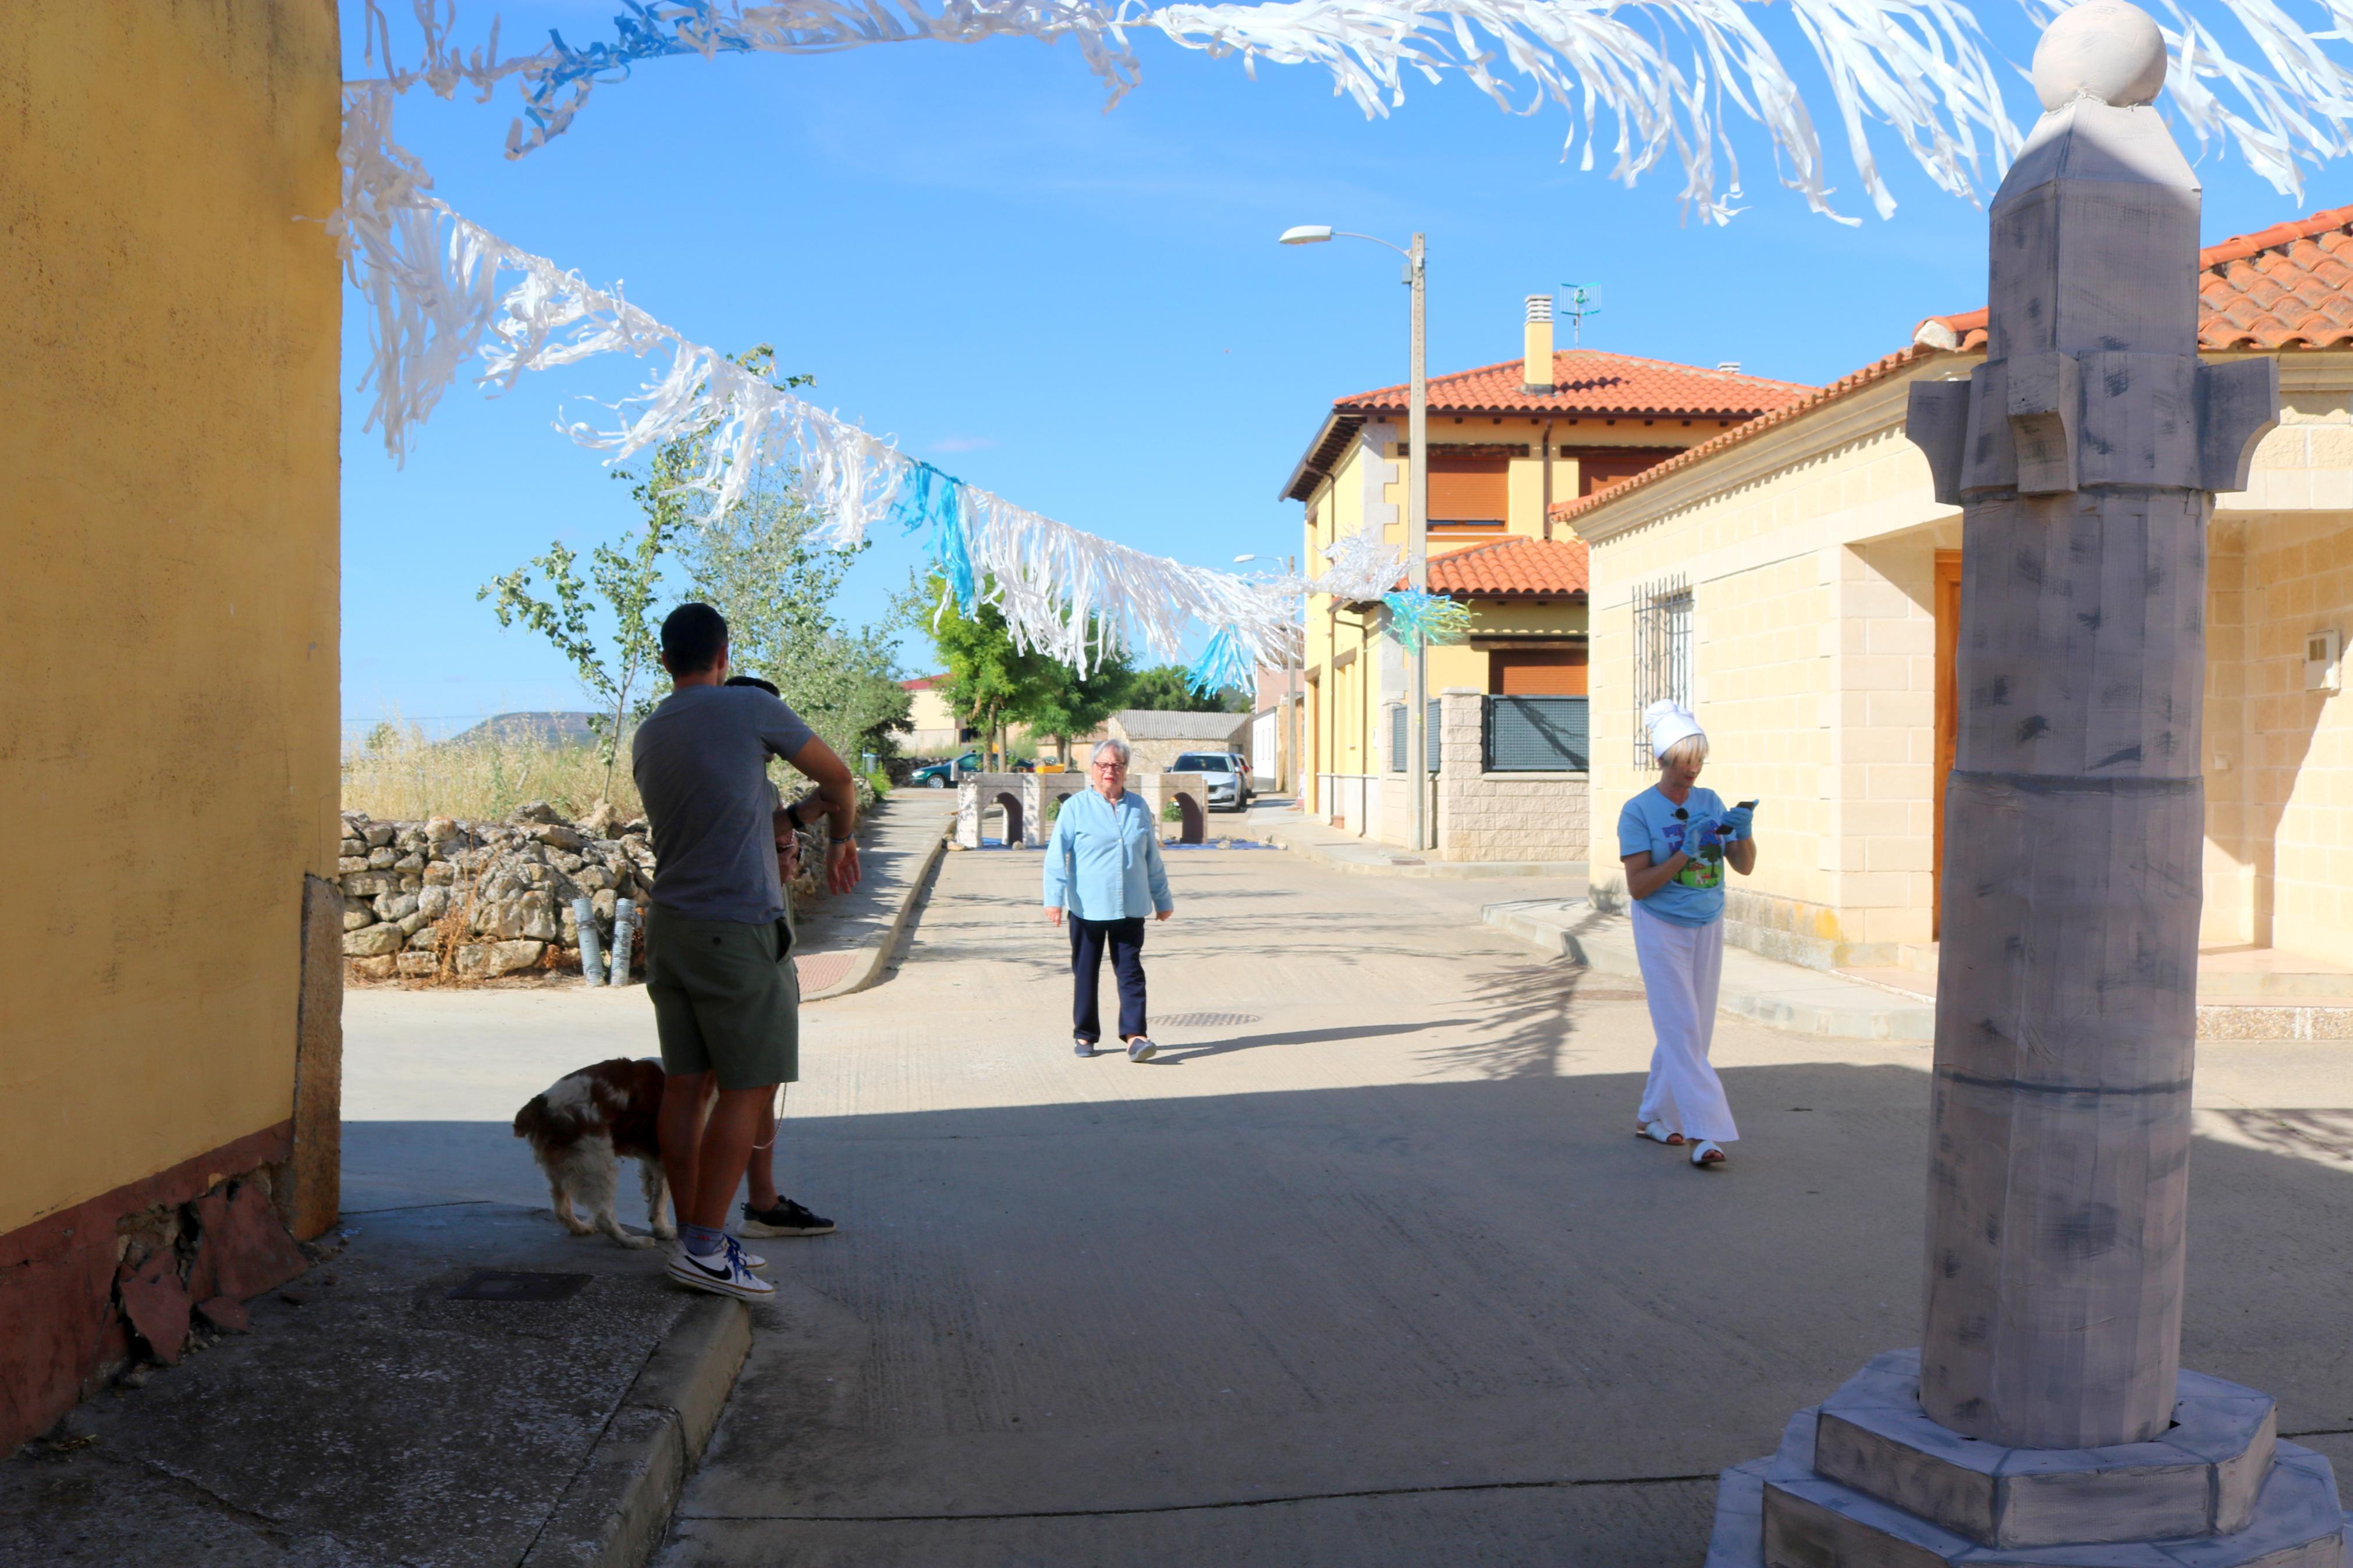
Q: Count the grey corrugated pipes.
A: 2